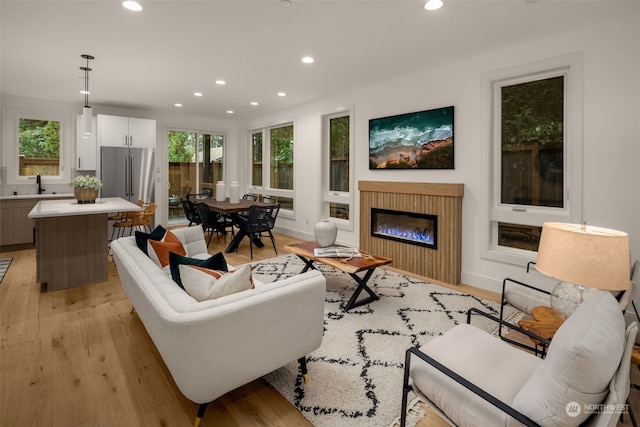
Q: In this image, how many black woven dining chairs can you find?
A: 6